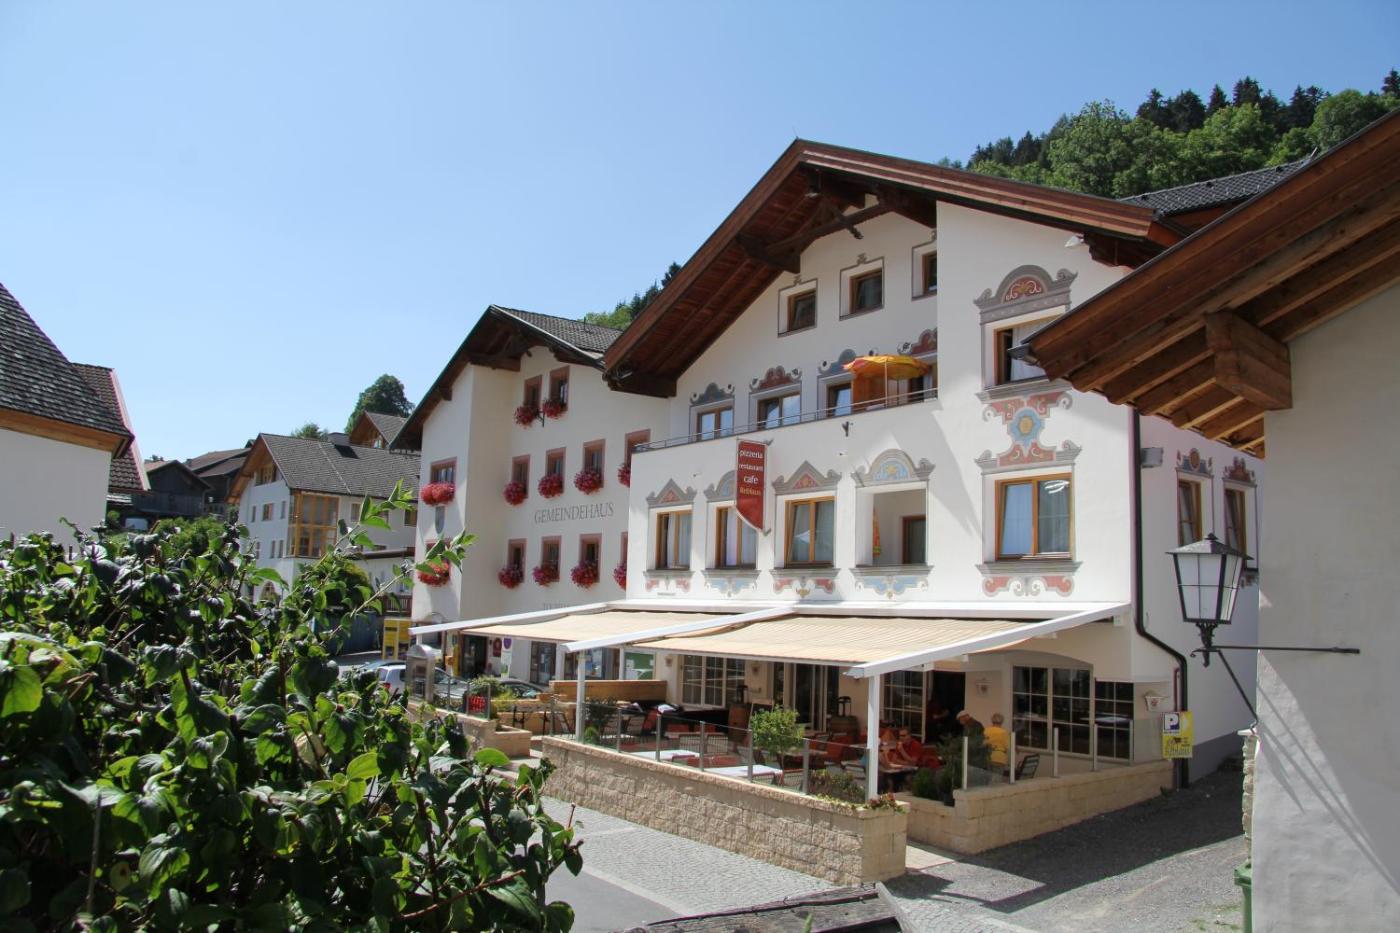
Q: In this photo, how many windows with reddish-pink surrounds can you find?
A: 12